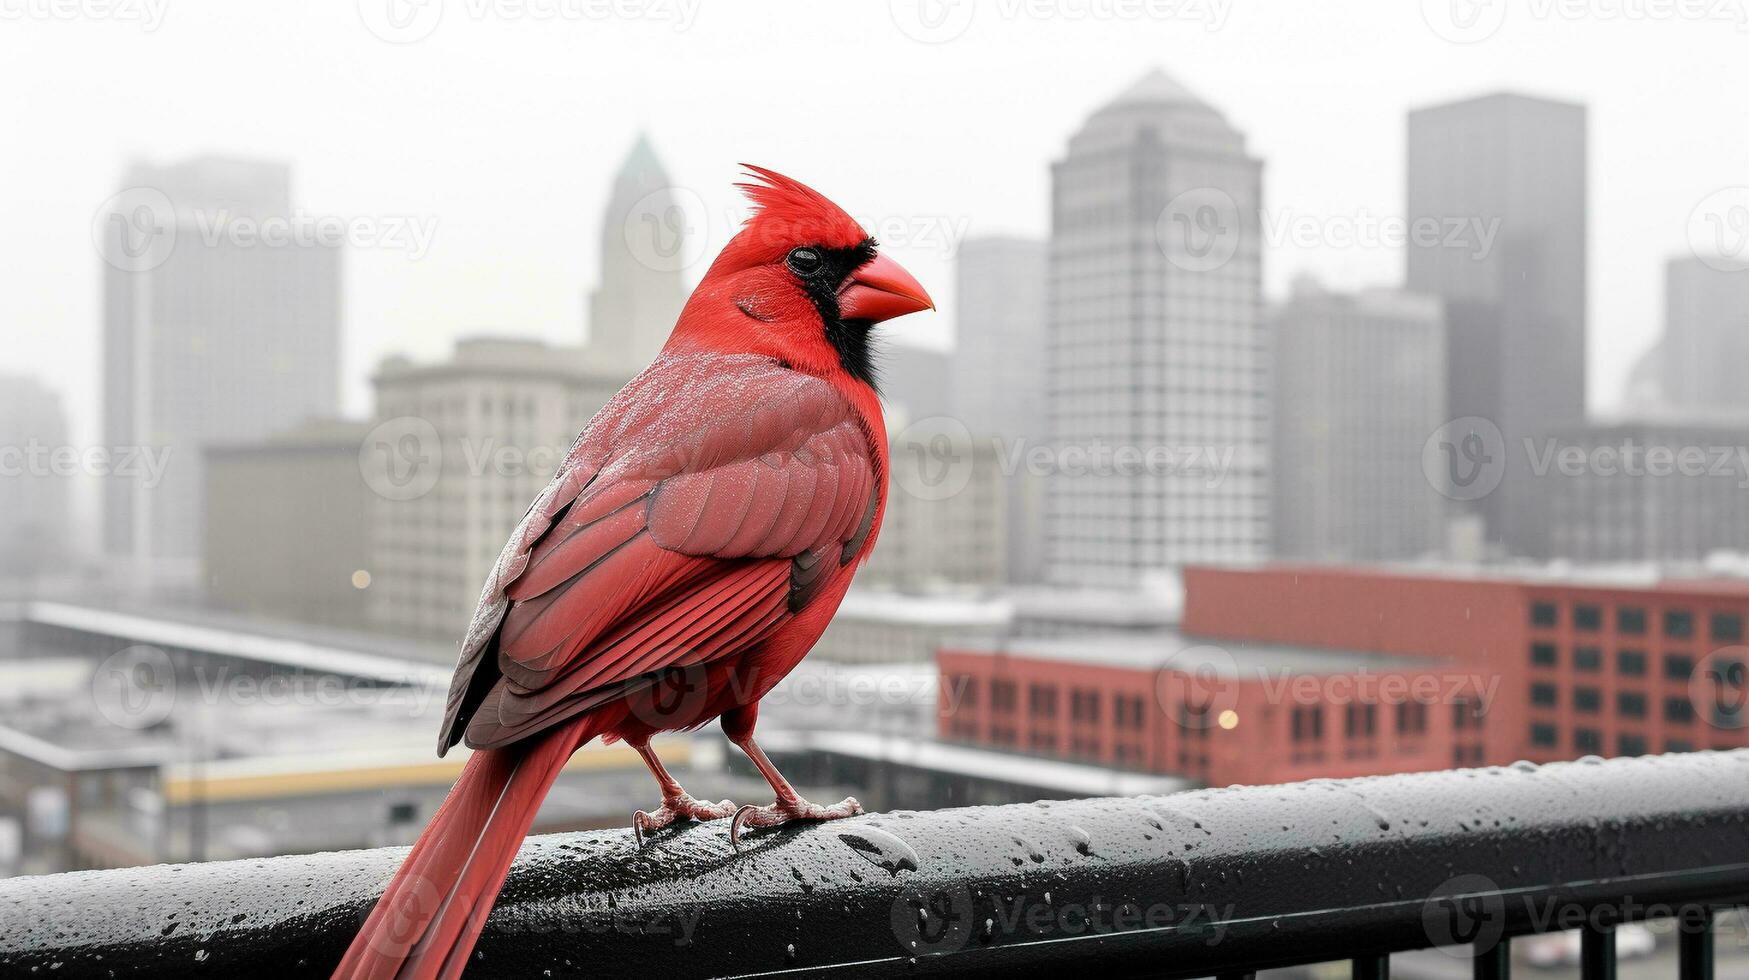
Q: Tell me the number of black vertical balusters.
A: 5